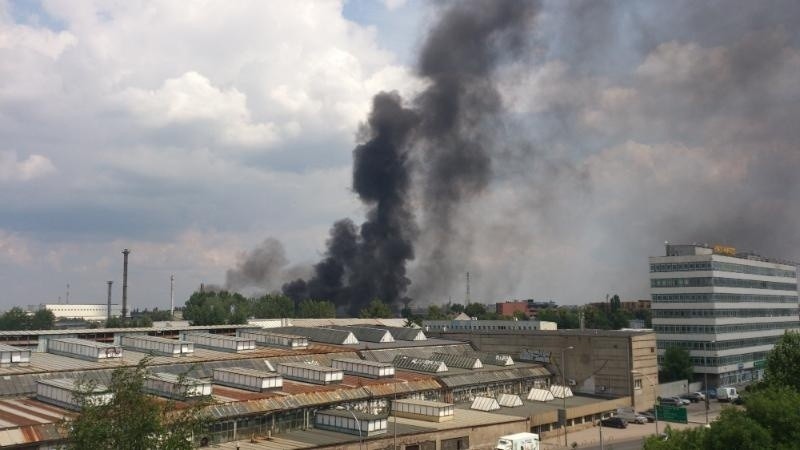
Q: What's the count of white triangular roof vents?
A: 4